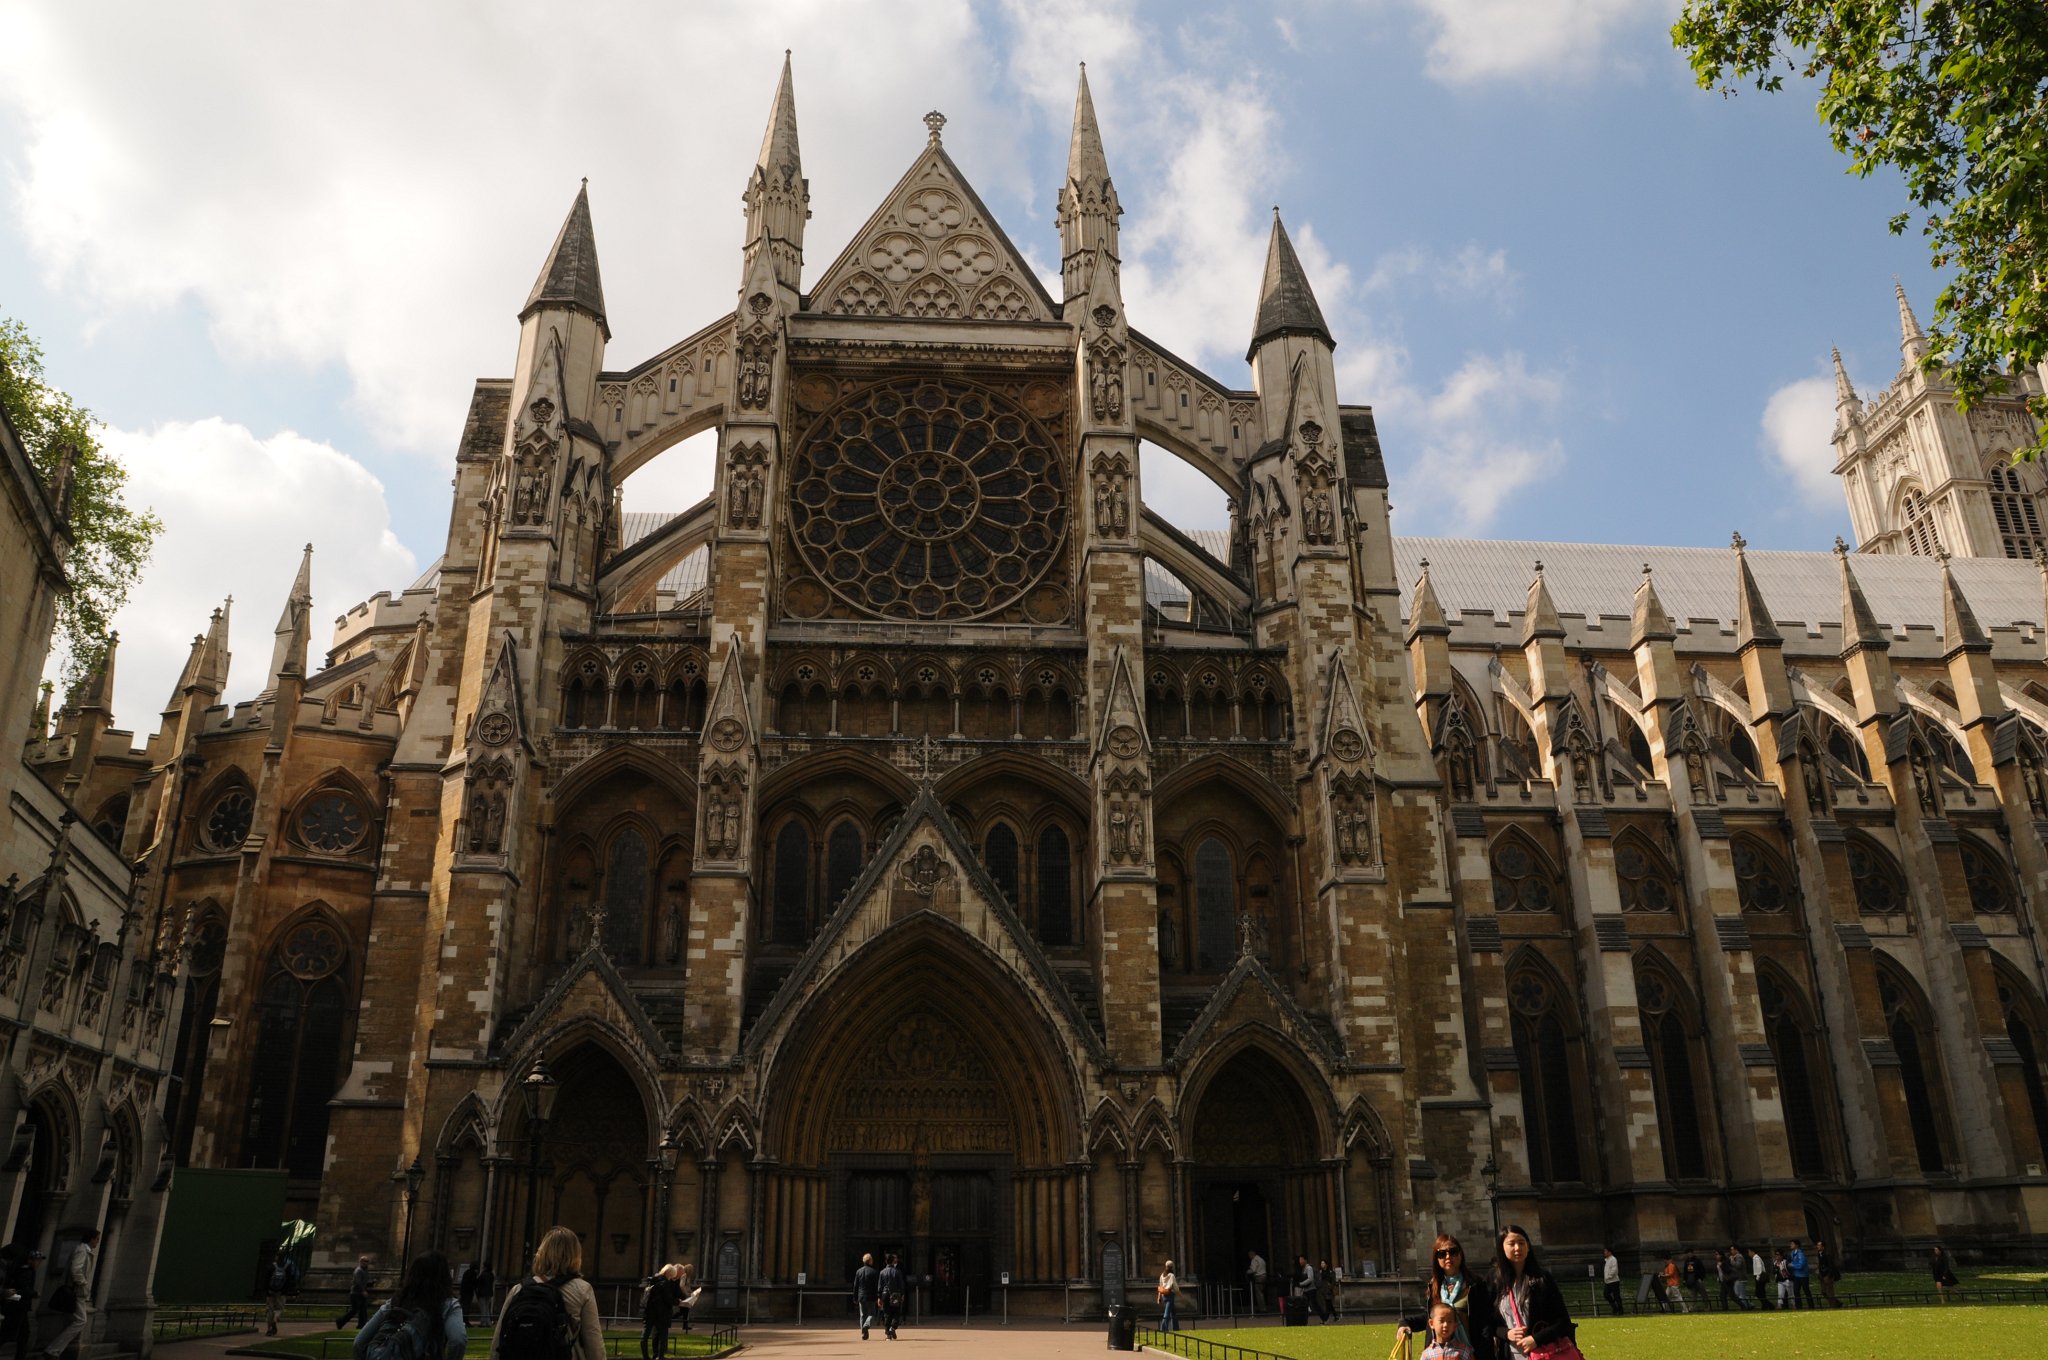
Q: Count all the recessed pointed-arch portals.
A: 3